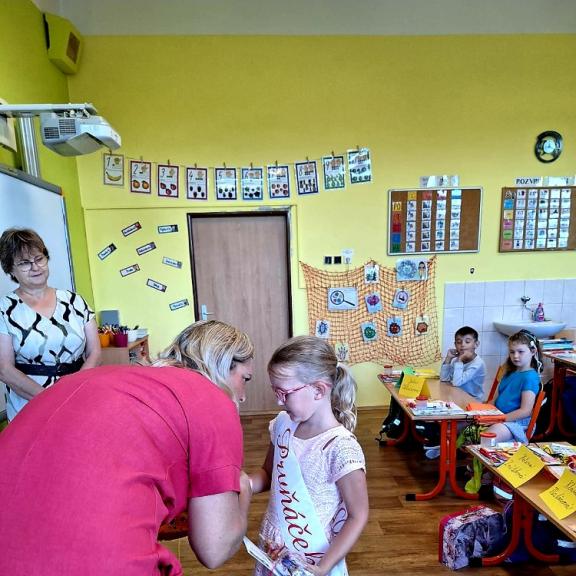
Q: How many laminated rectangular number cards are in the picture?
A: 10